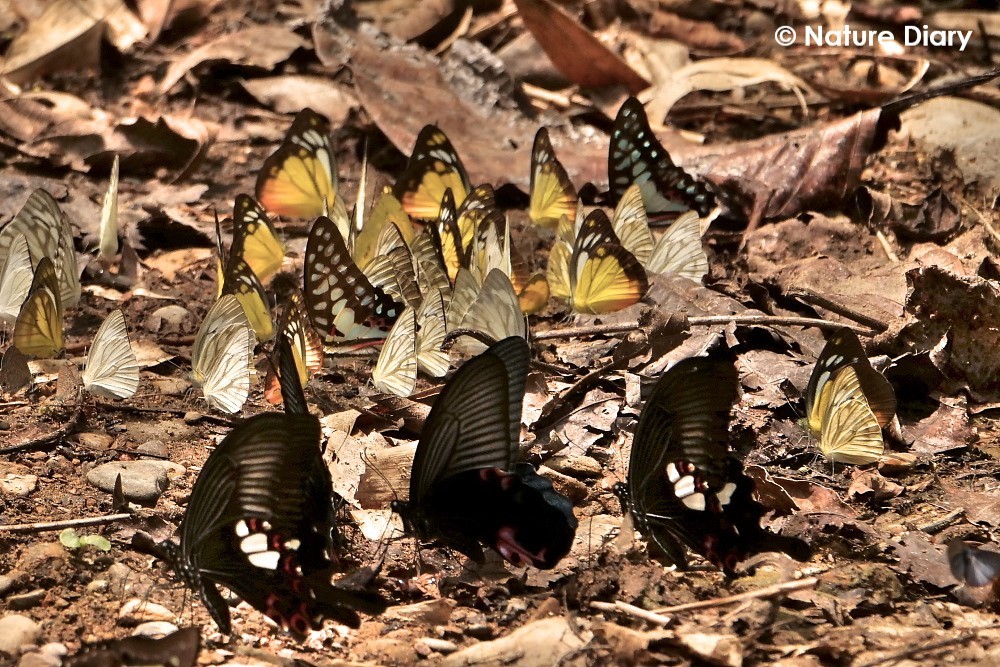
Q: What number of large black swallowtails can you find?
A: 3